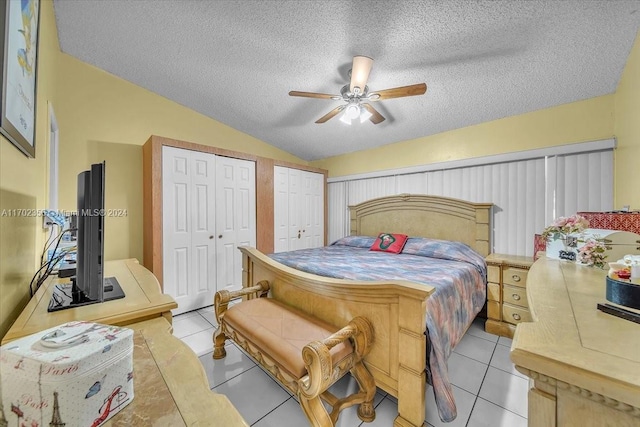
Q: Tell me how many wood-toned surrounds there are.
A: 2